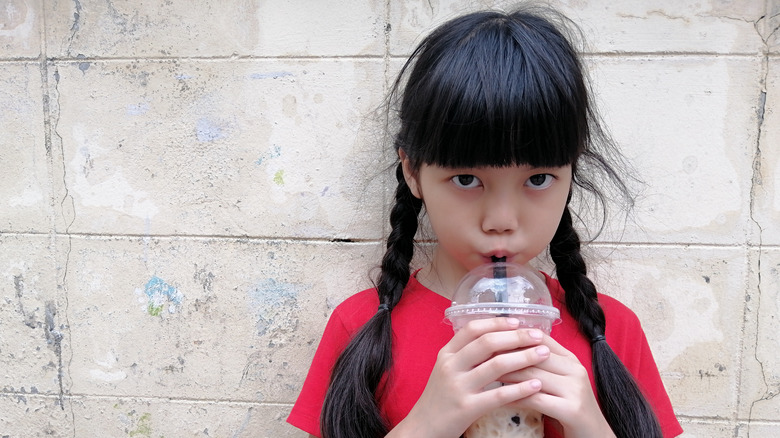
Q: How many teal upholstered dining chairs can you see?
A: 0